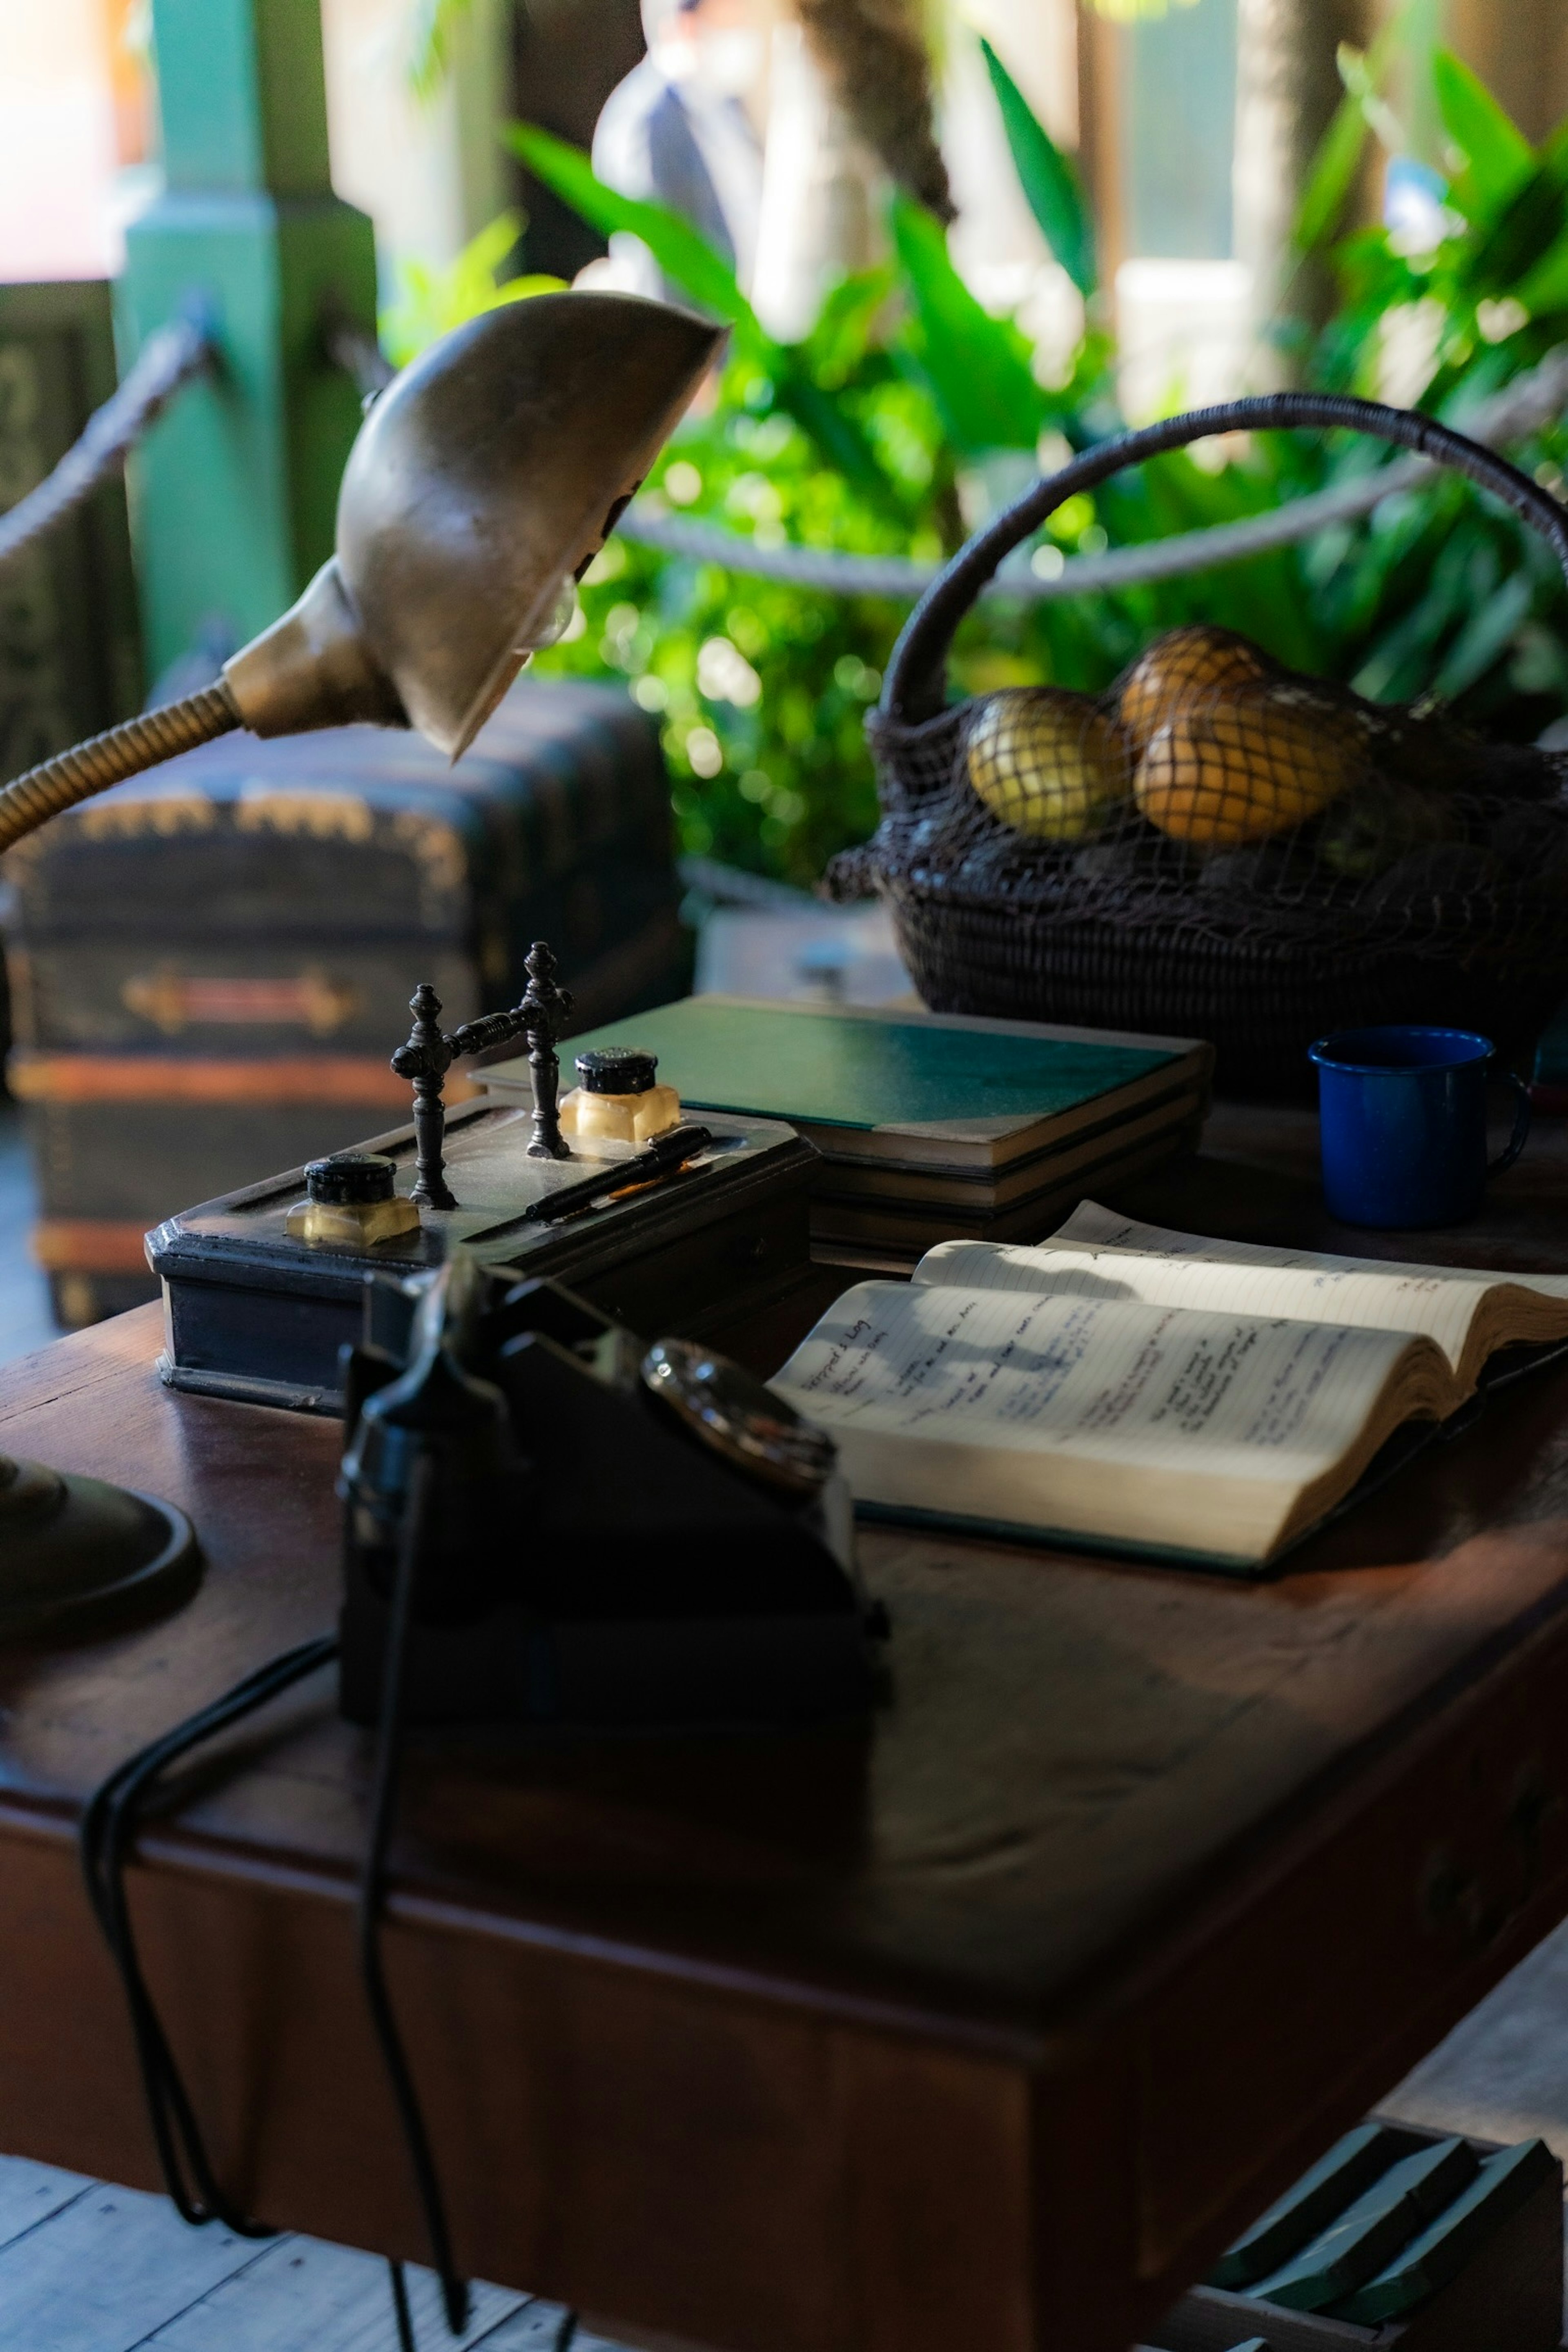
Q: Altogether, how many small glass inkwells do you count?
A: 2